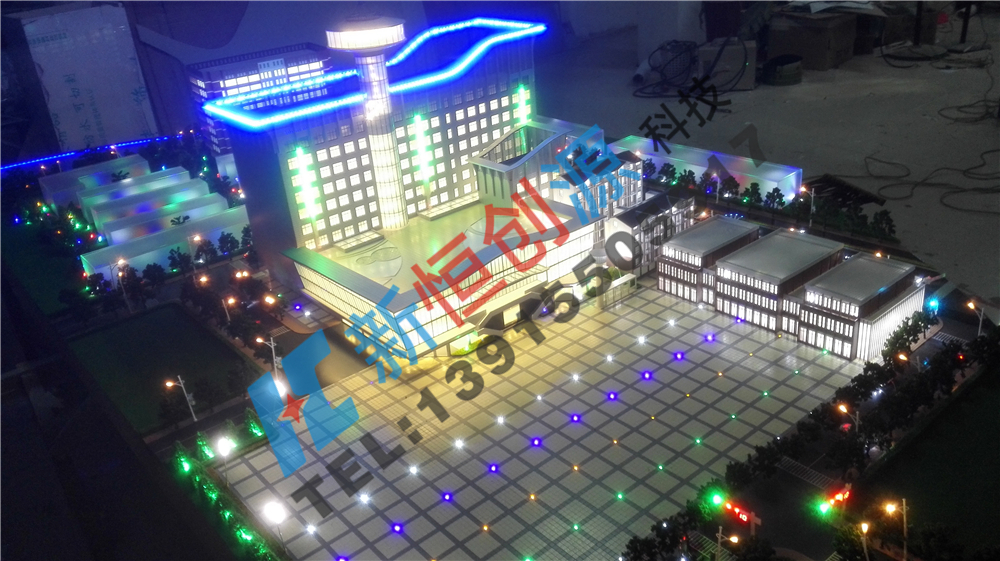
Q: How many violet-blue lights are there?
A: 11